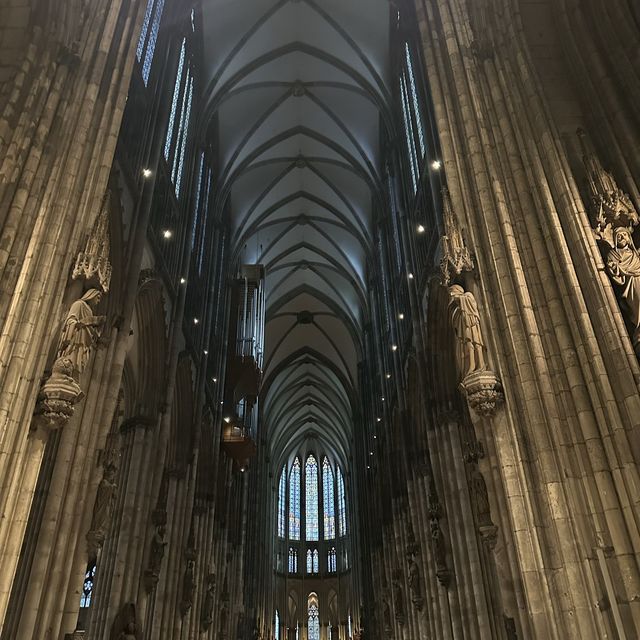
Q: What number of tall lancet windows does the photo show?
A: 5